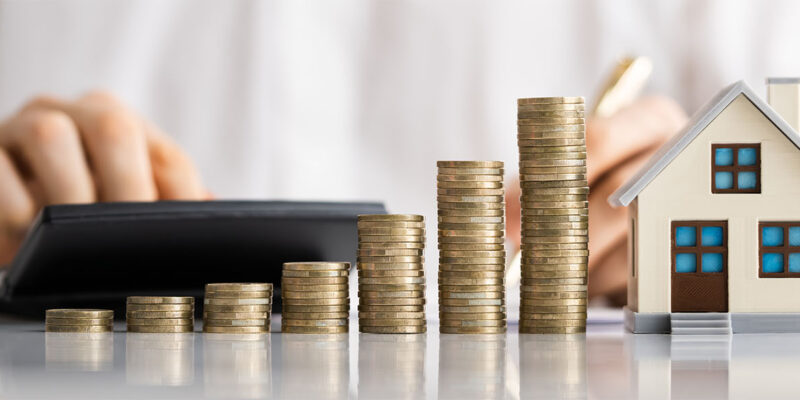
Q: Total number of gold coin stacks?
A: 7